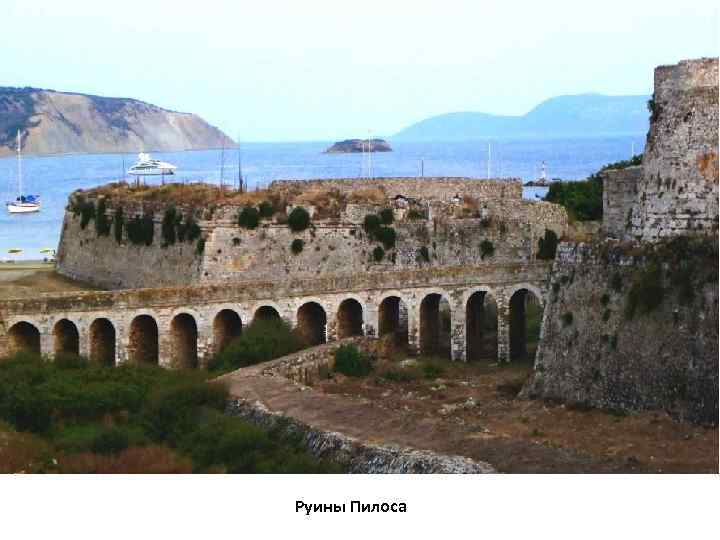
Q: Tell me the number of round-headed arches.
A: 13